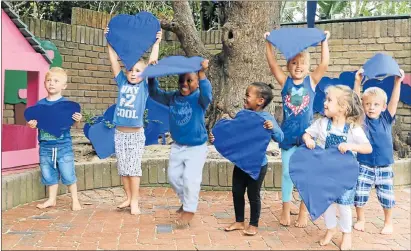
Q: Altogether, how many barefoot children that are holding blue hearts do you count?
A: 7